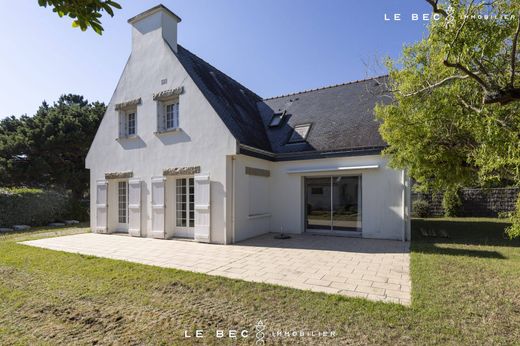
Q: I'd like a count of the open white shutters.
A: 4